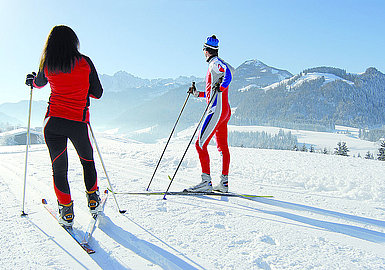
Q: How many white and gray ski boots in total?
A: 2